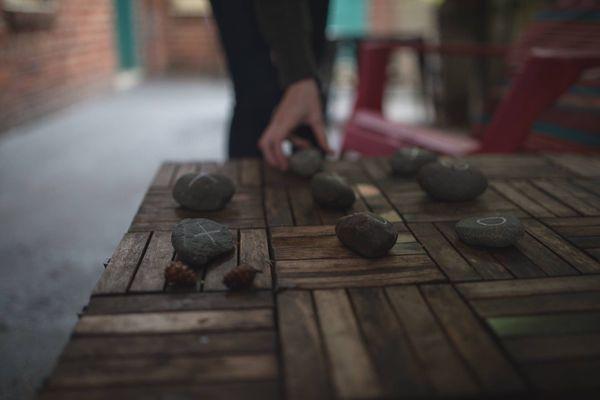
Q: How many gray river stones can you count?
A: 8